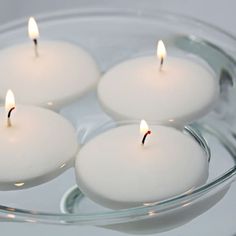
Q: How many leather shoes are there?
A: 0